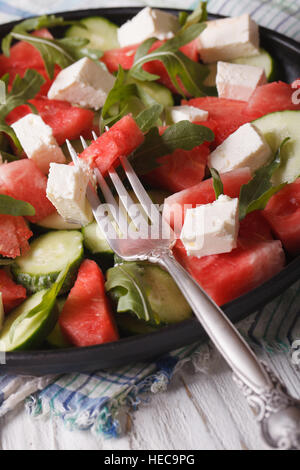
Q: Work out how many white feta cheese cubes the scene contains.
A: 9